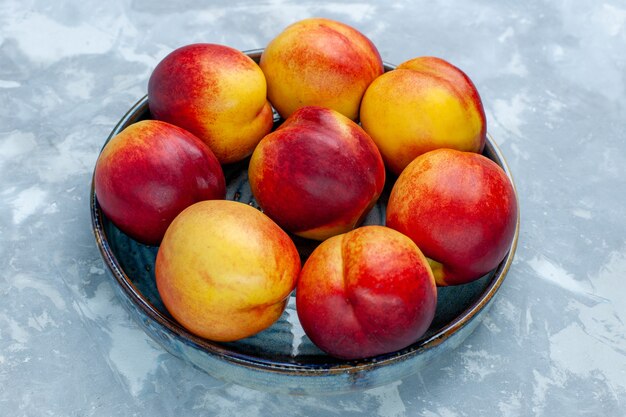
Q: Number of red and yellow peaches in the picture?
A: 8